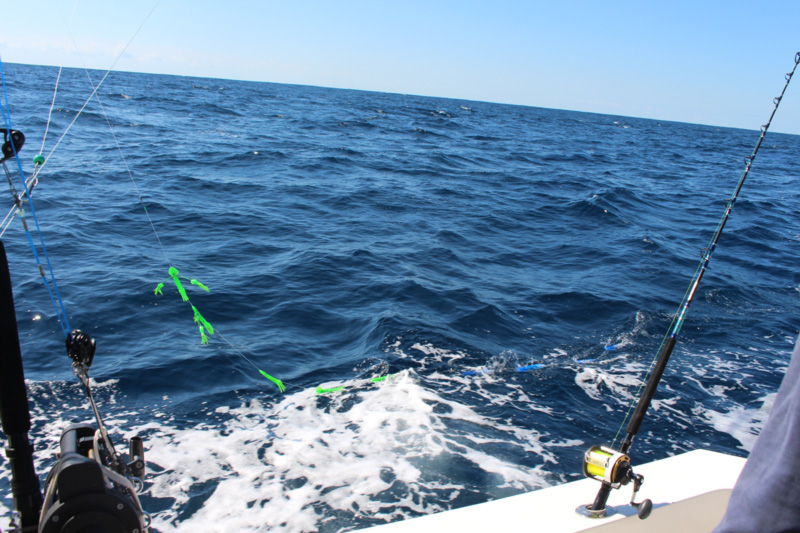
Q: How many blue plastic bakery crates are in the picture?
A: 0